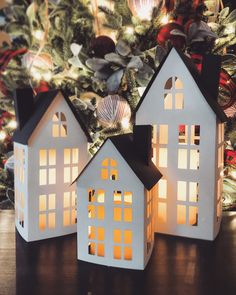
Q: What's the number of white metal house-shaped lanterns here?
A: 3